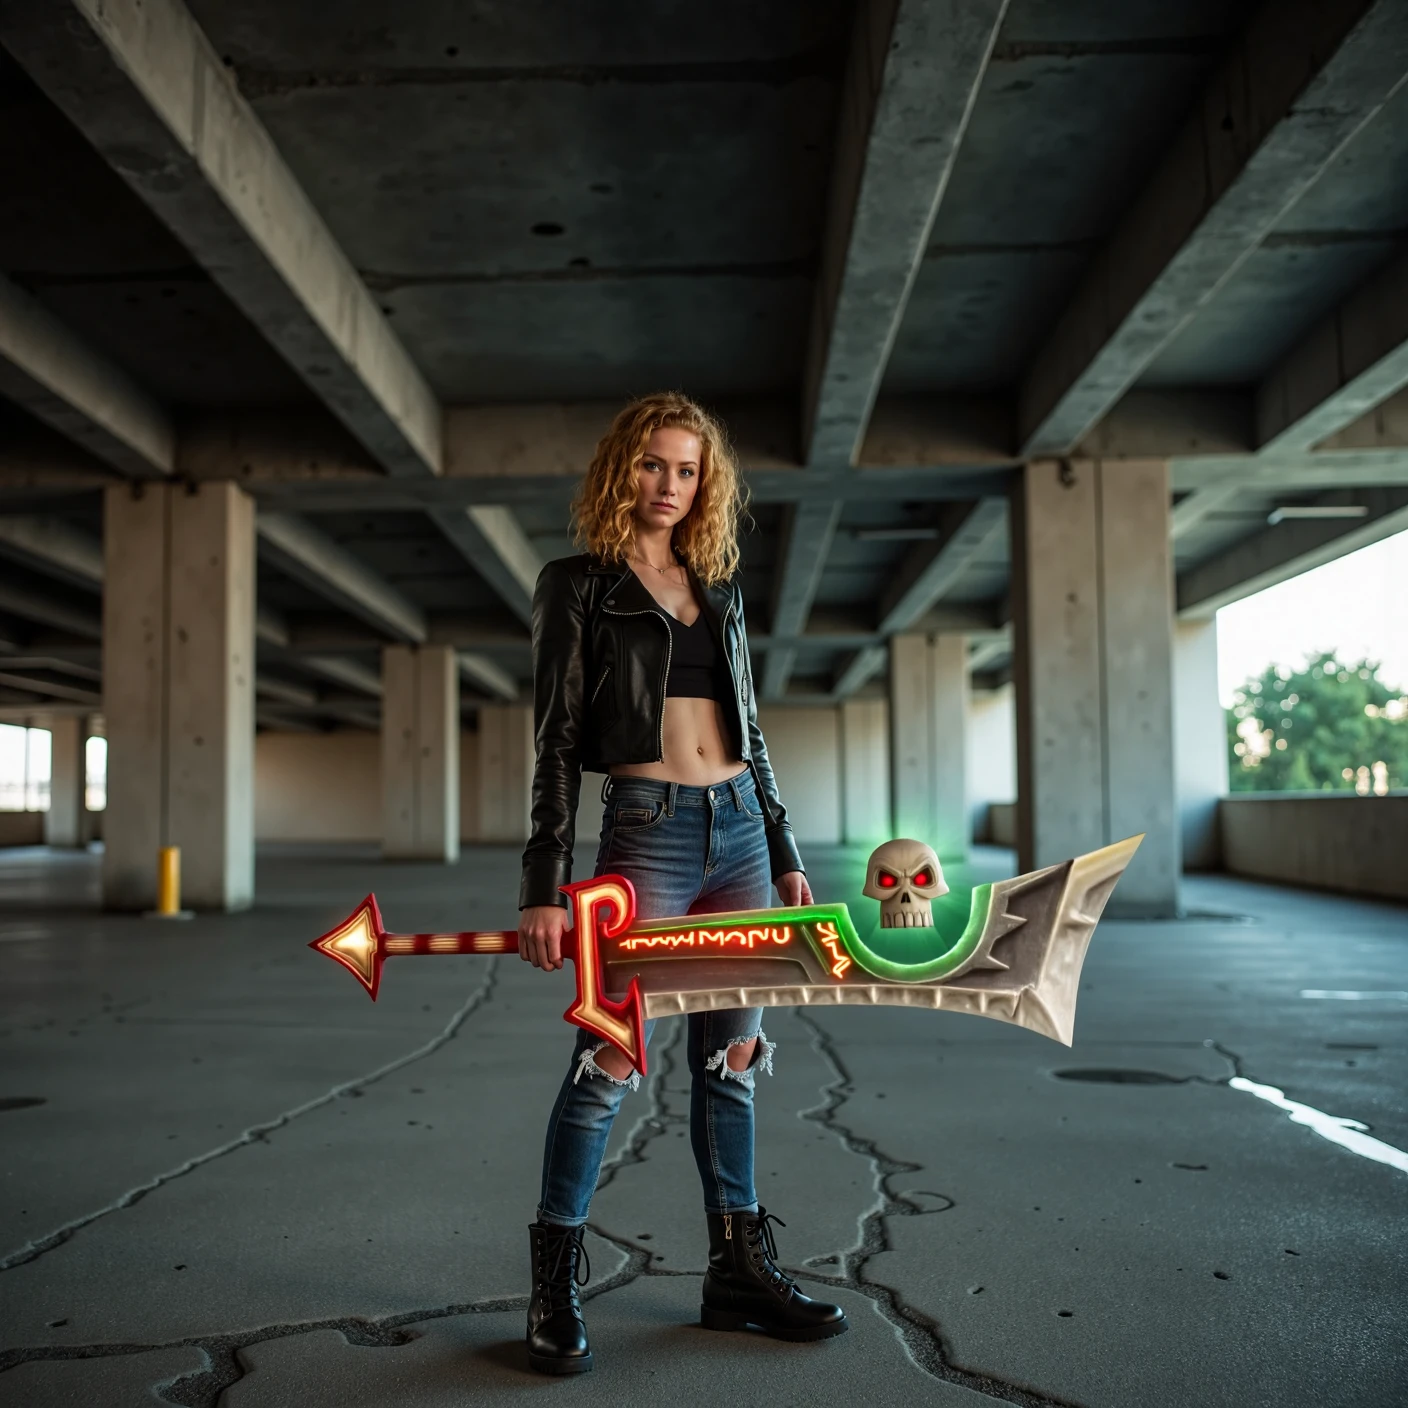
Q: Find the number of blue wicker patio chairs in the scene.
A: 0